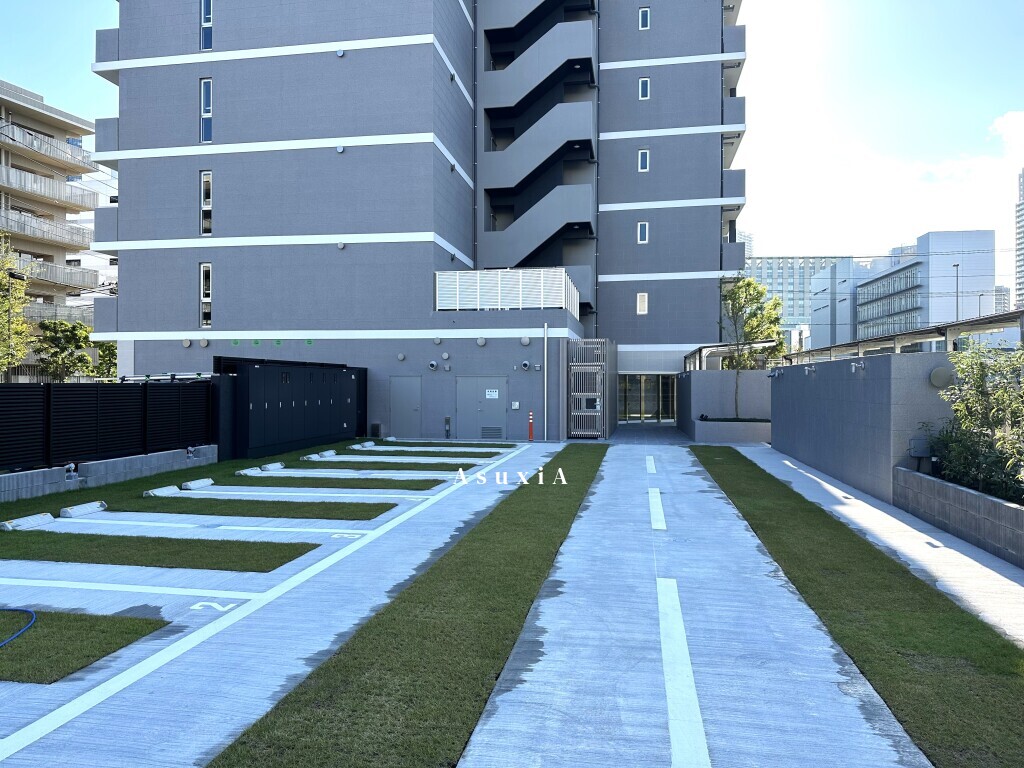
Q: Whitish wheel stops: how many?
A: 11